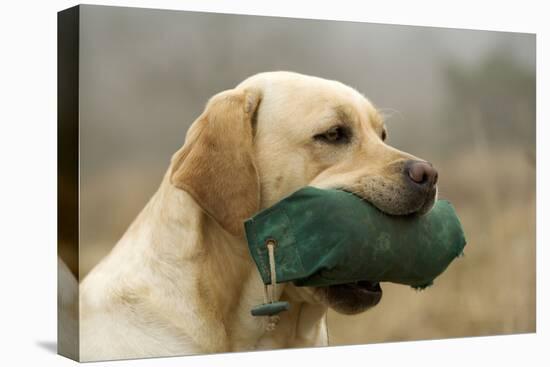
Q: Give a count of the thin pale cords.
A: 1